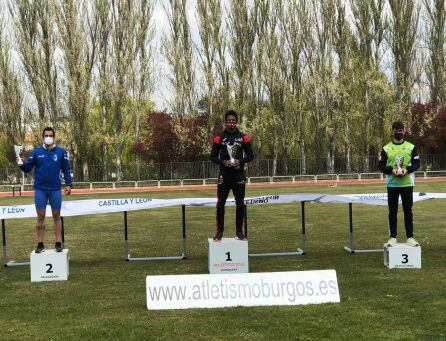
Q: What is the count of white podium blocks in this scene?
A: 3